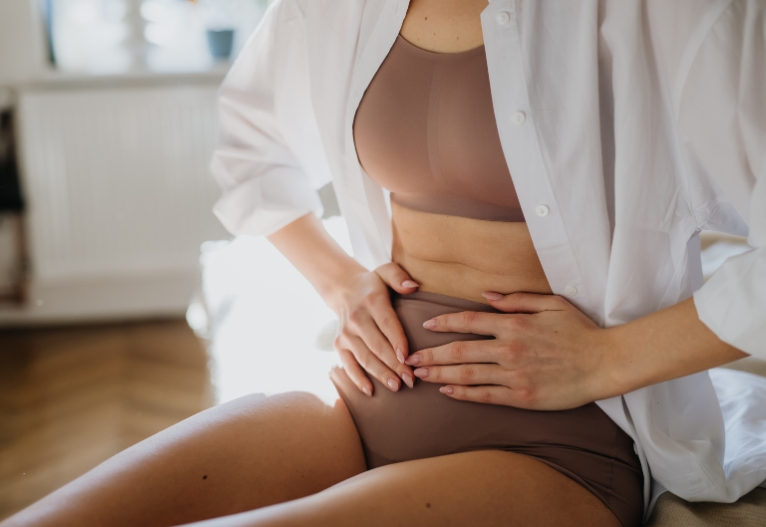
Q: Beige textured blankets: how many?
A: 1